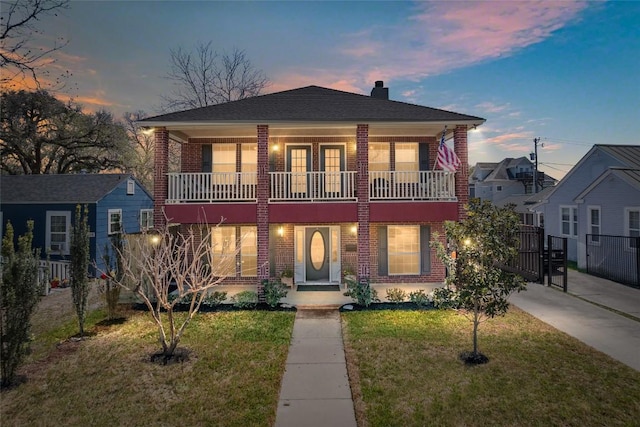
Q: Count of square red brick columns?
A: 4